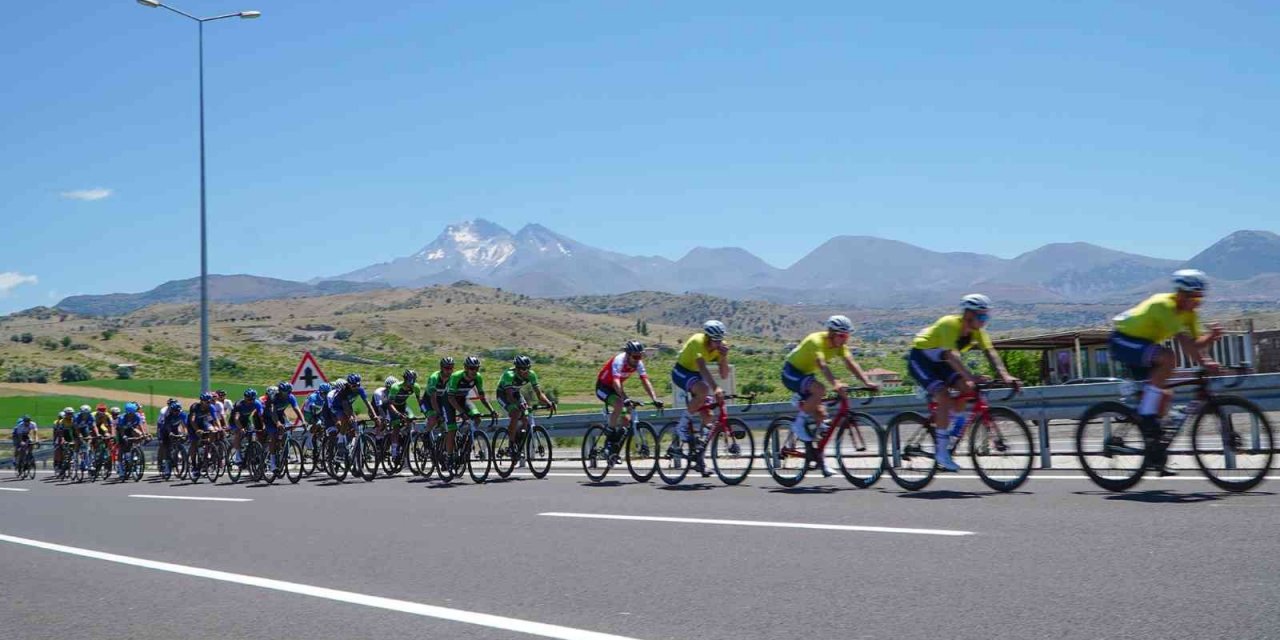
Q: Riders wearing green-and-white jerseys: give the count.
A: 4